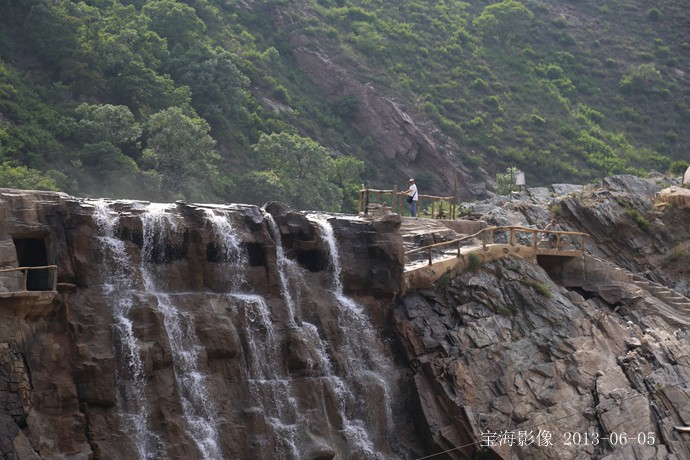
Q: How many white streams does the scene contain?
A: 5